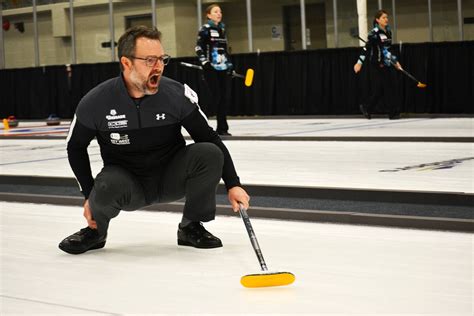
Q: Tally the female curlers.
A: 2